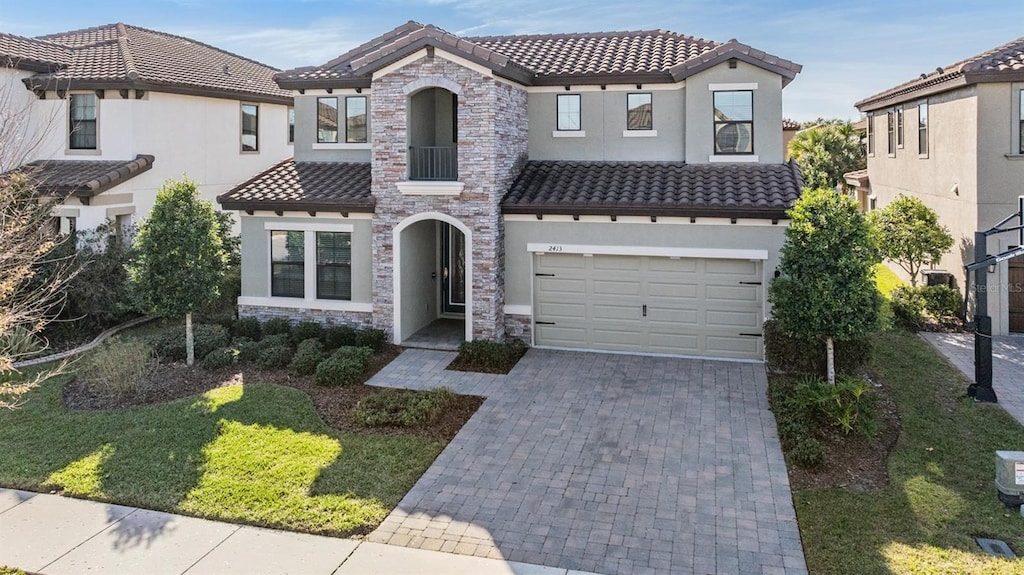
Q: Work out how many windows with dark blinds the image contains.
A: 2